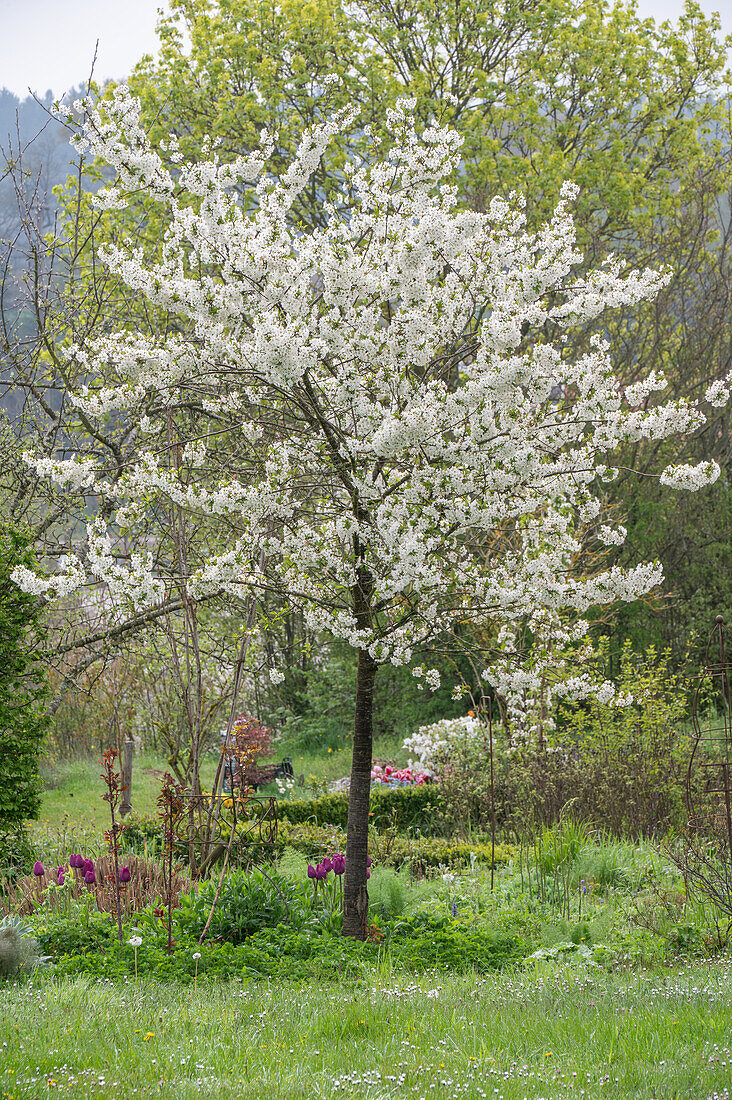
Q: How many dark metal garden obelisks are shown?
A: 1